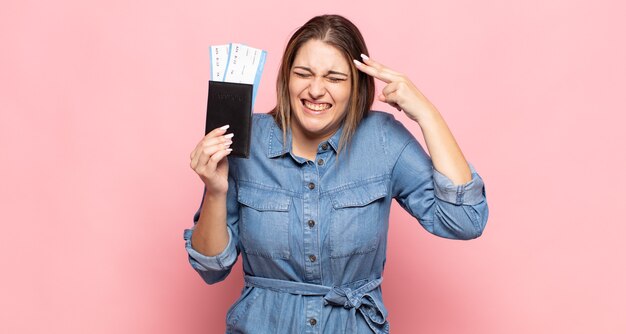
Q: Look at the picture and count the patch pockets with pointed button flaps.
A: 2